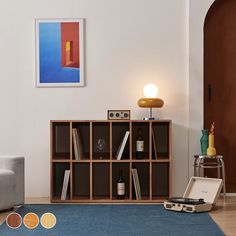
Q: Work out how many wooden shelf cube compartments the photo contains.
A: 12